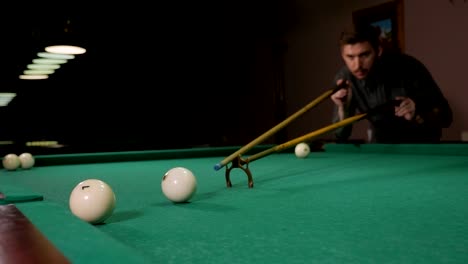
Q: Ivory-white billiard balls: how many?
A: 5